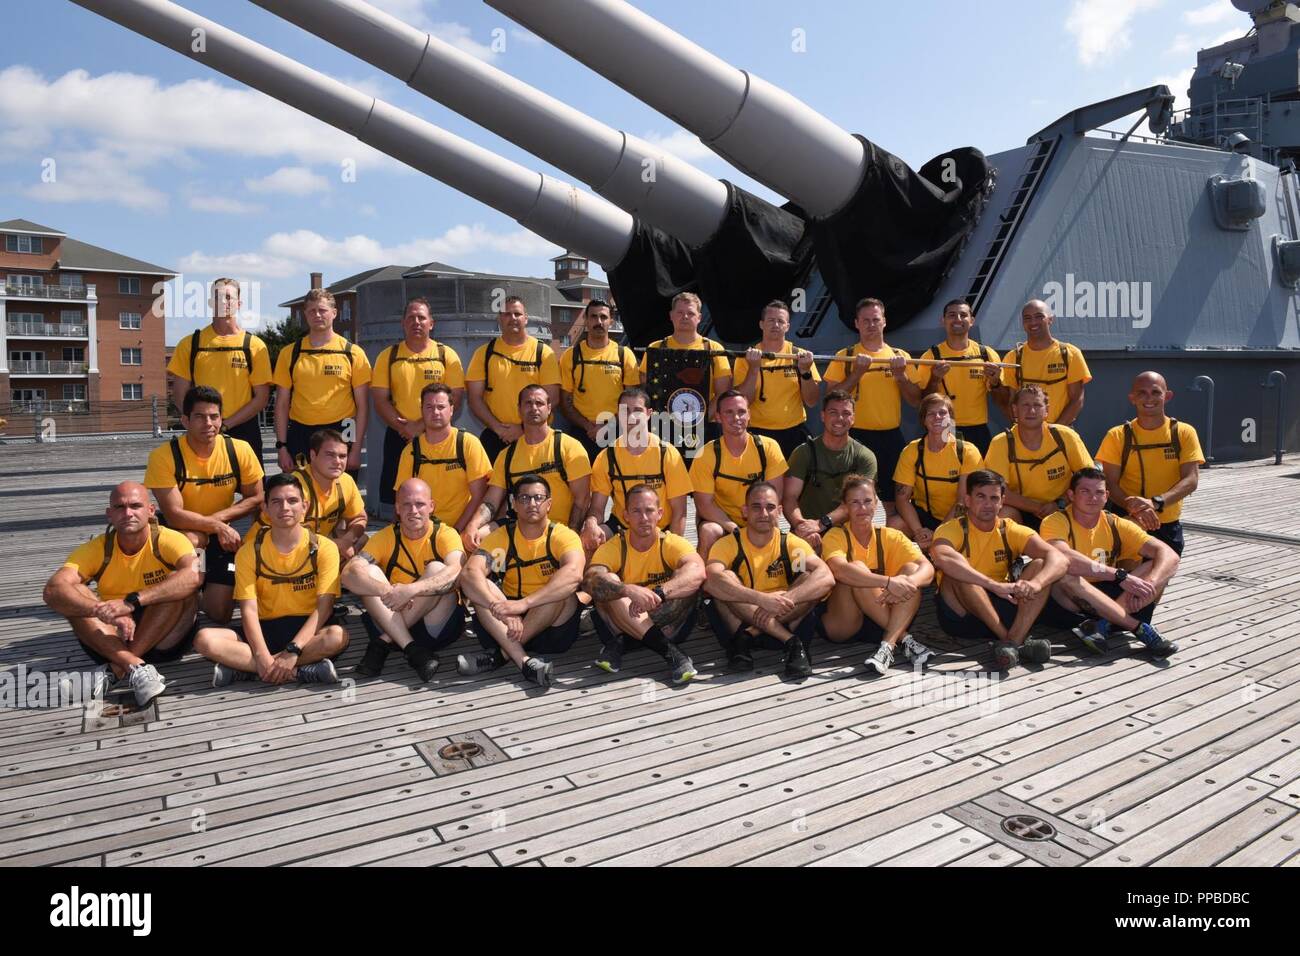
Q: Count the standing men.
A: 10